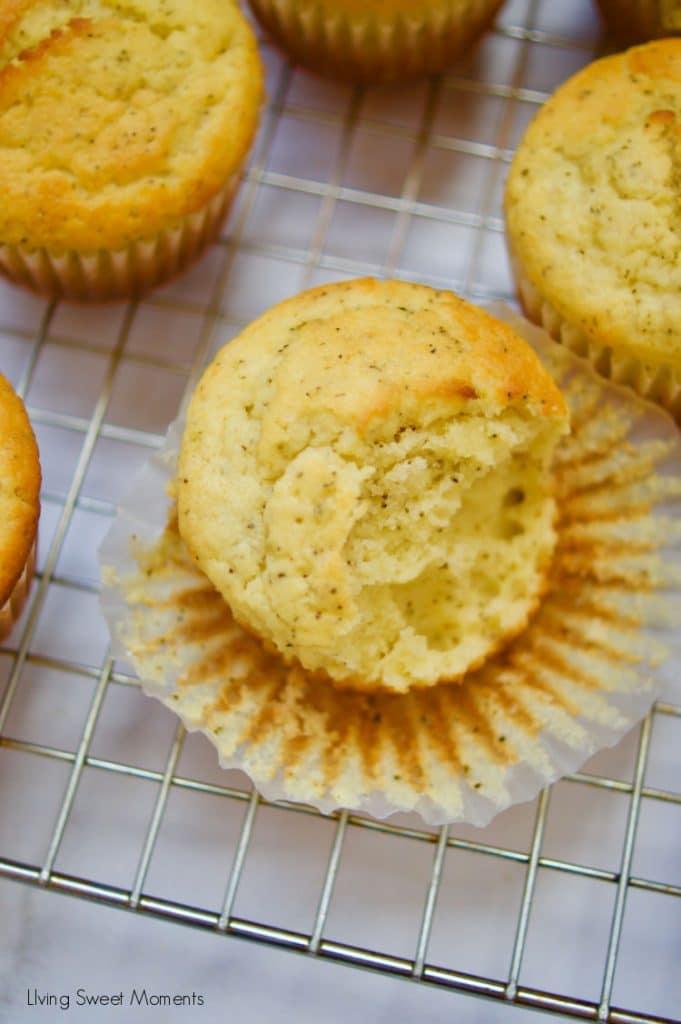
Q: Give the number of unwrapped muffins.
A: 1